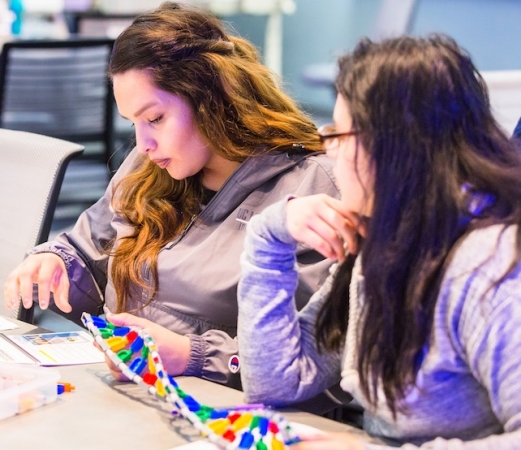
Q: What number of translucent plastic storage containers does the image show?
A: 1